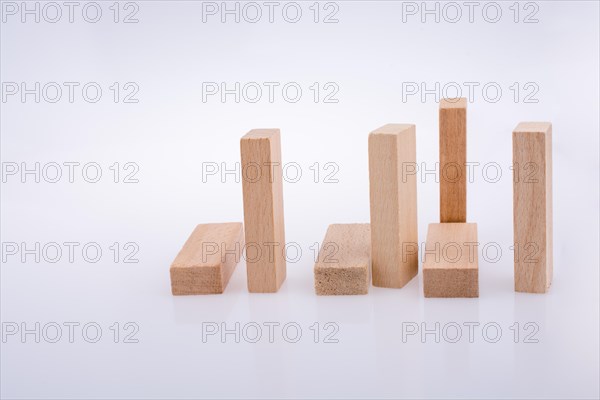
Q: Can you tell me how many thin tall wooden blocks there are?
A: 4